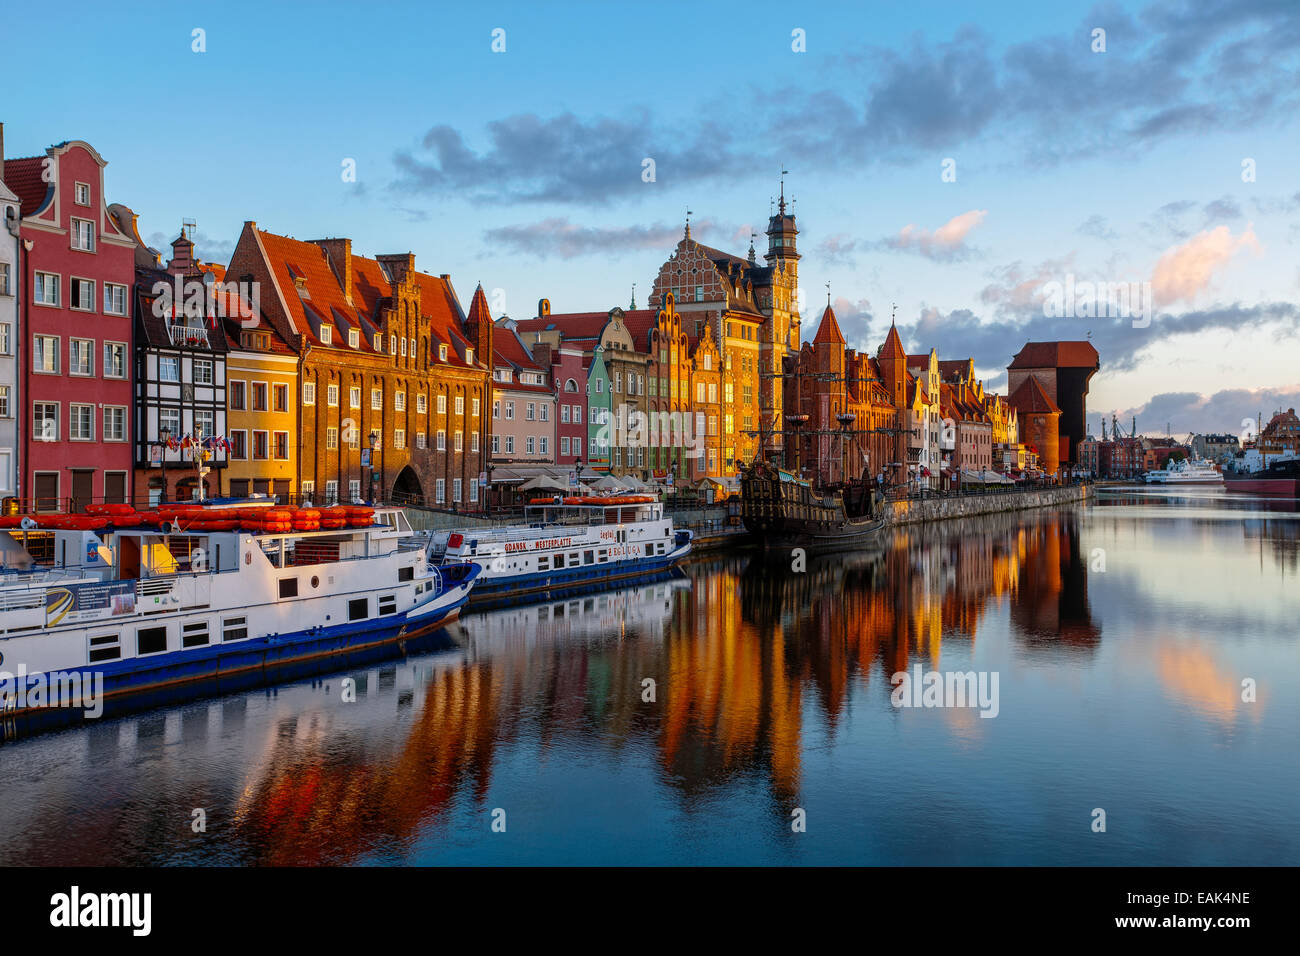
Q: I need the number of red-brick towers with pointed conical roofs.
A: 4